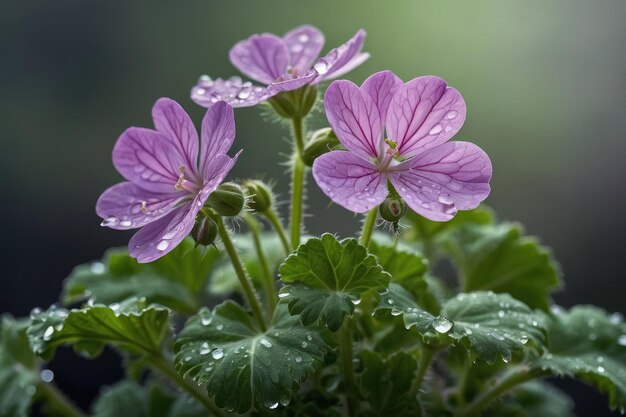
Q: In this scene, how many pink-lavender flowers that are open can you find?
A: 3